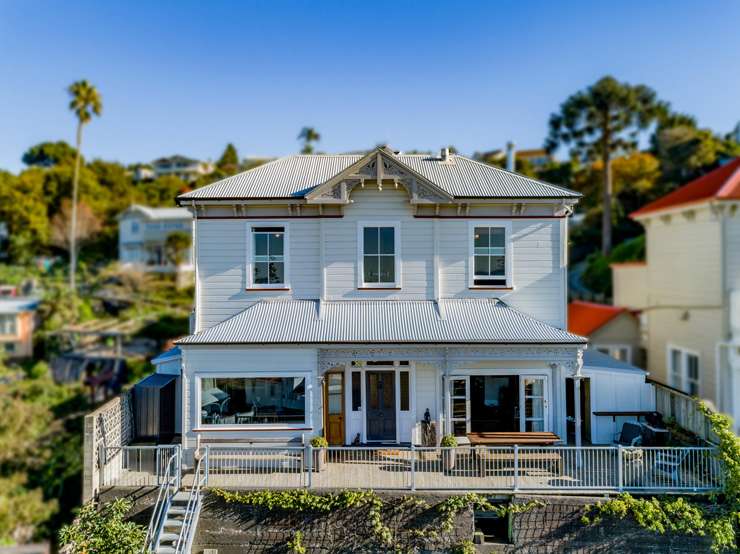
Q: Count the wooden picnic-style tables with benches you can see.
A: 1